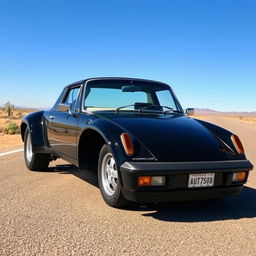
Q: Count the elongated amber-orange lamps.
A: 2